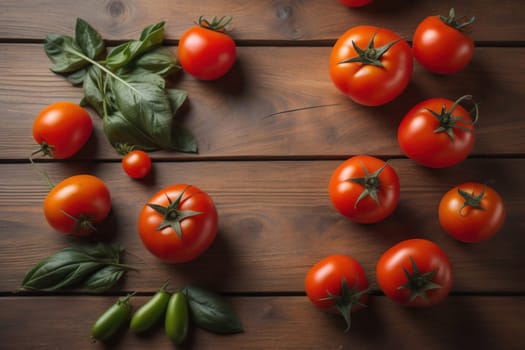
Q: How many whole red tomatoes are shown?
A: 12